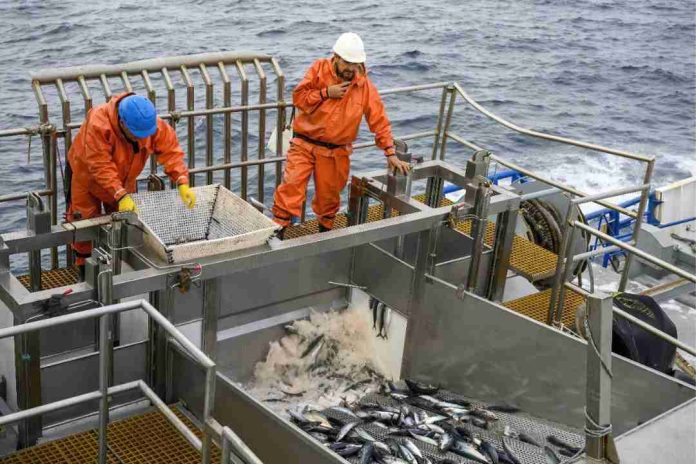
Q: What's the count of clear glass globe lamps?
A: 0